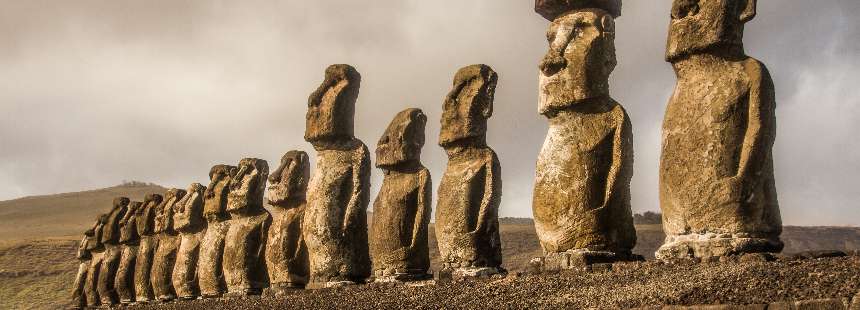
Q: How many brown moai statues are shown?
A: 15